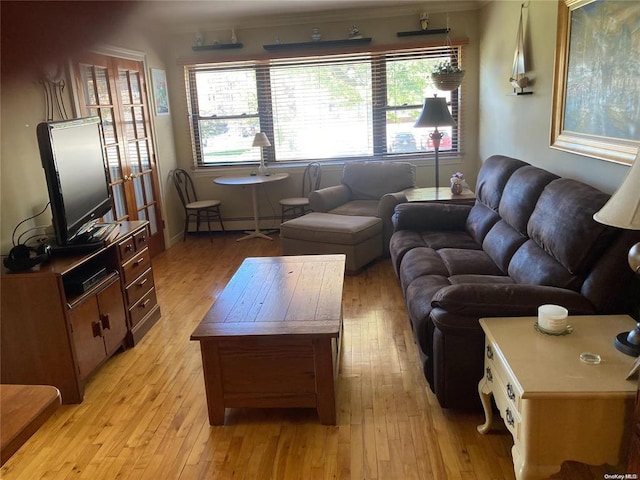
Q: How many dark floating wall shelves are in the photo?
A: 3